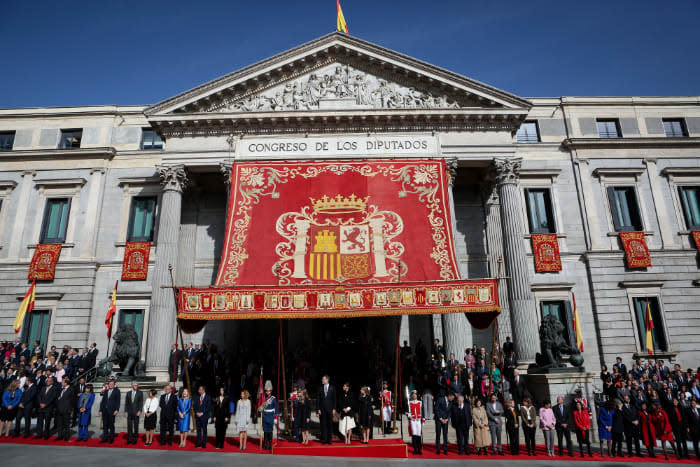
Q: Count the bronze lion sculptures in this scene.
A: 2